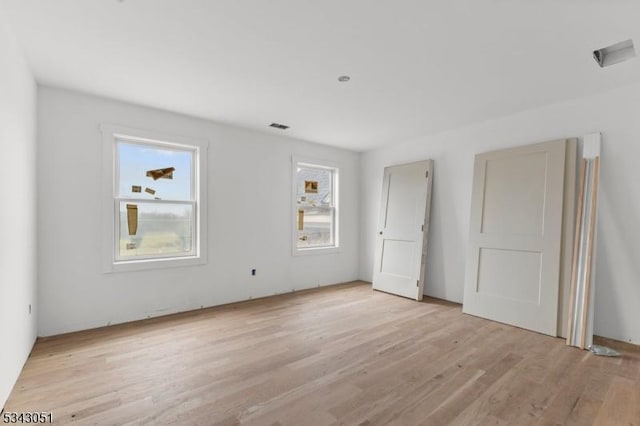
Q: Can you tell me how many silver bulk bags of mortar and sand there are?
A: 0